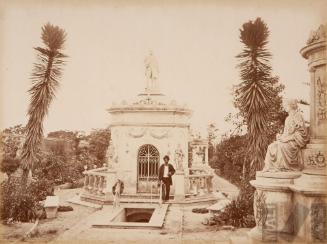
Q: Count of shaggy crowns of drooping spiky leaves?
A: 2